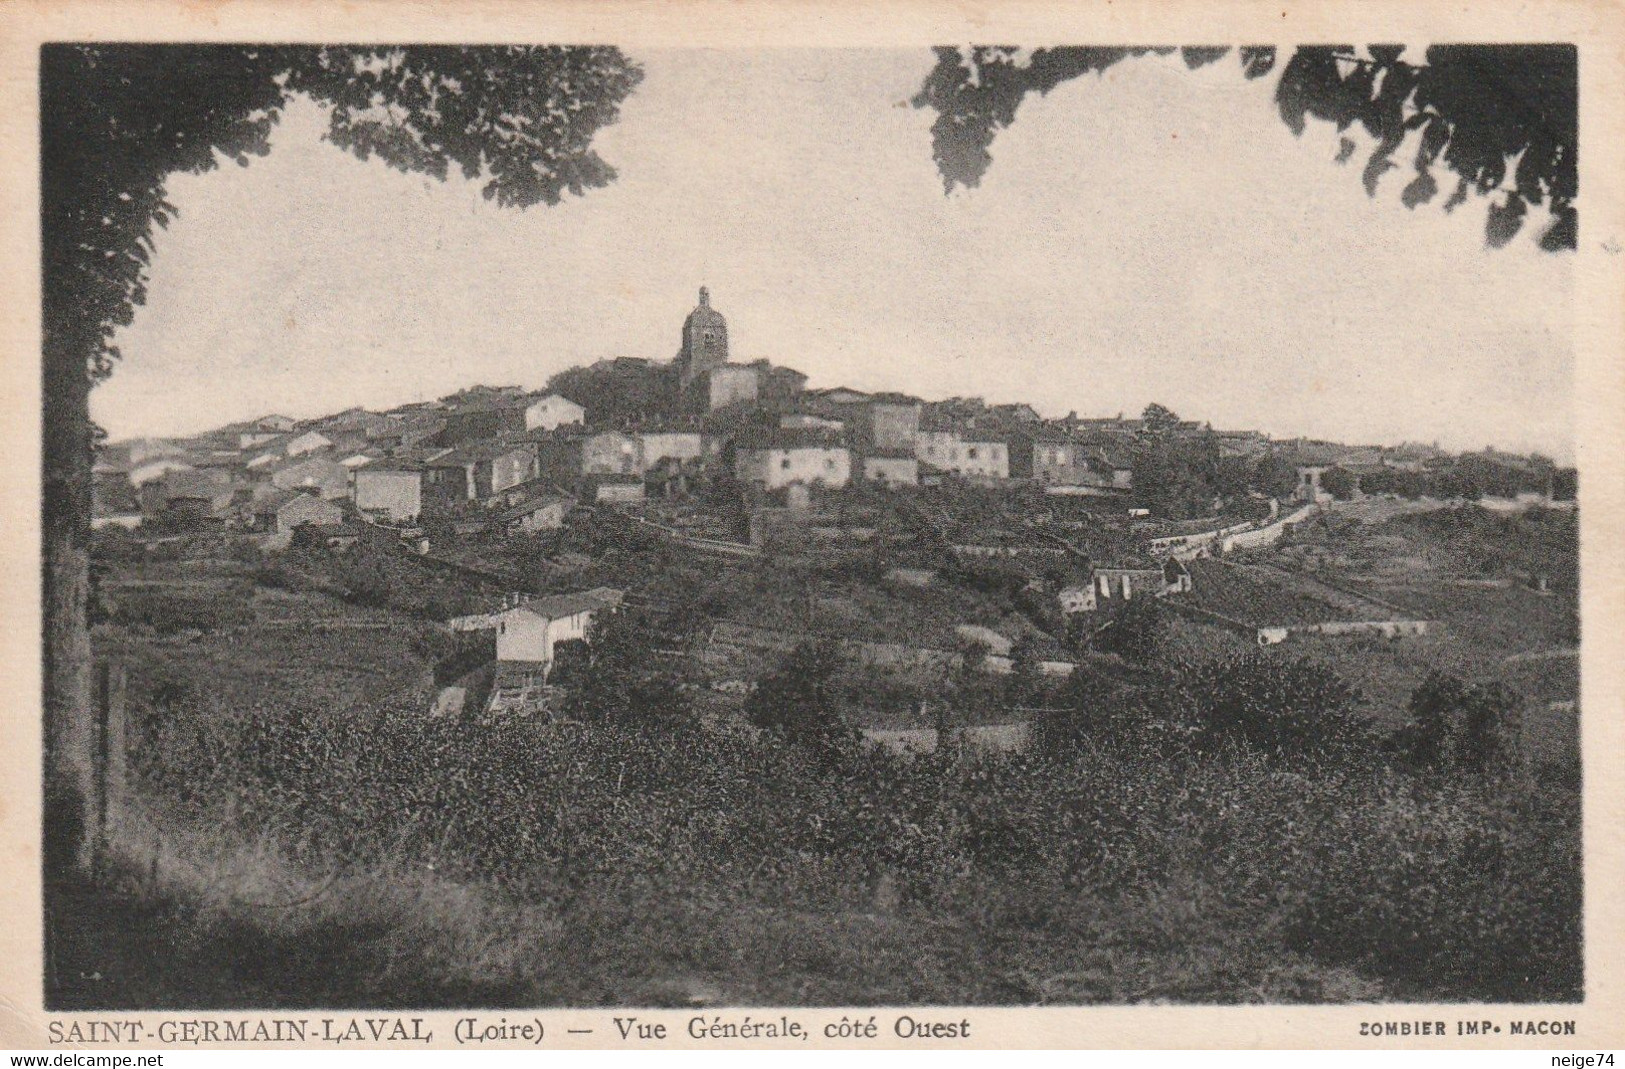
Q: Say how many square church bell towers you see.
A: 1